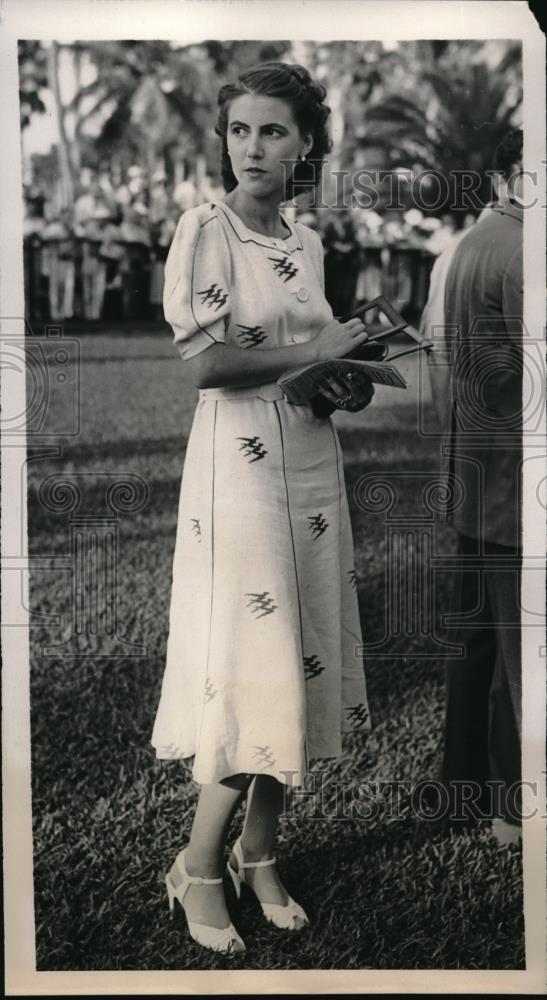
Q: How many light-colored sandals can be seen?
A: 2